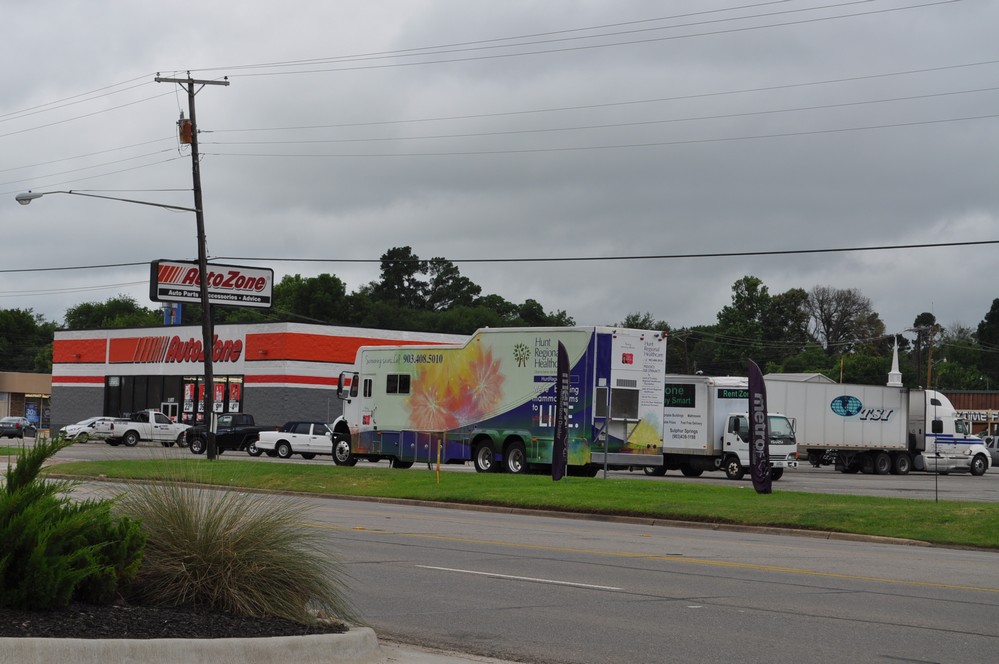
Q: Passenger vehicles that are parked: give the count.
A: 5